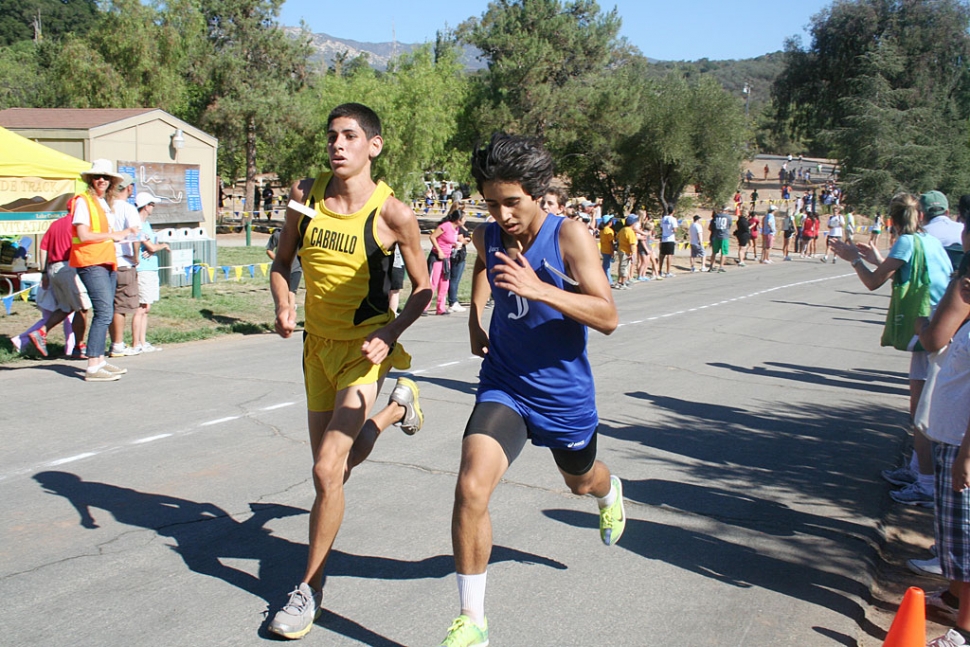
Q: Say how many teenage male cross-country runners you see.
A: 2